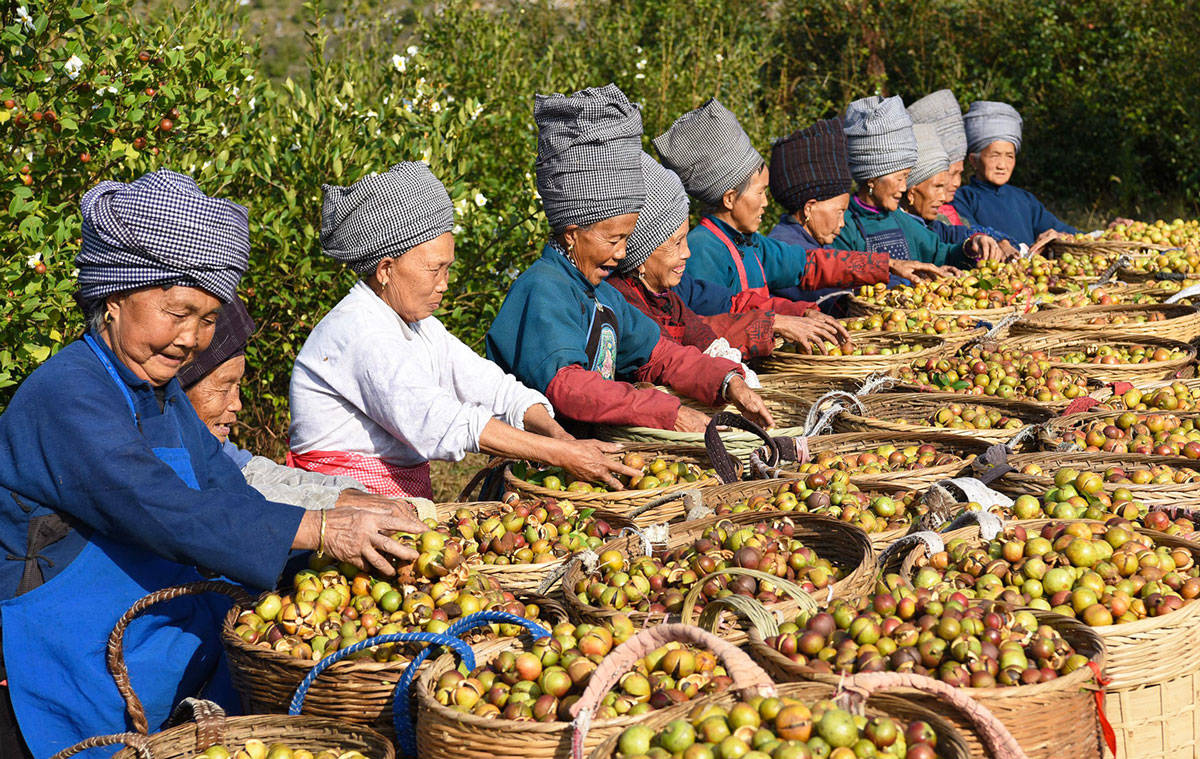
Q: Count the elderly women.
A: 11